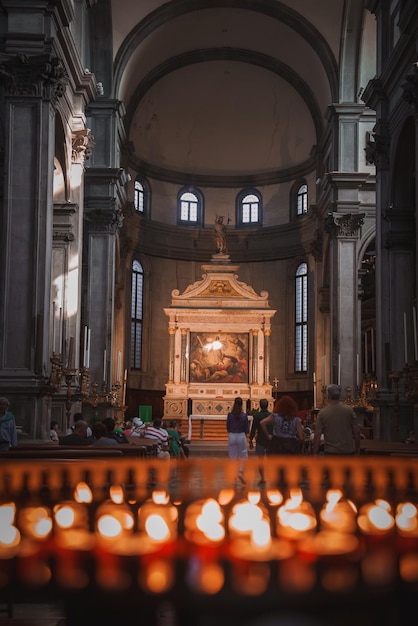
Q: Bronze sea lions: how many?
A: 0